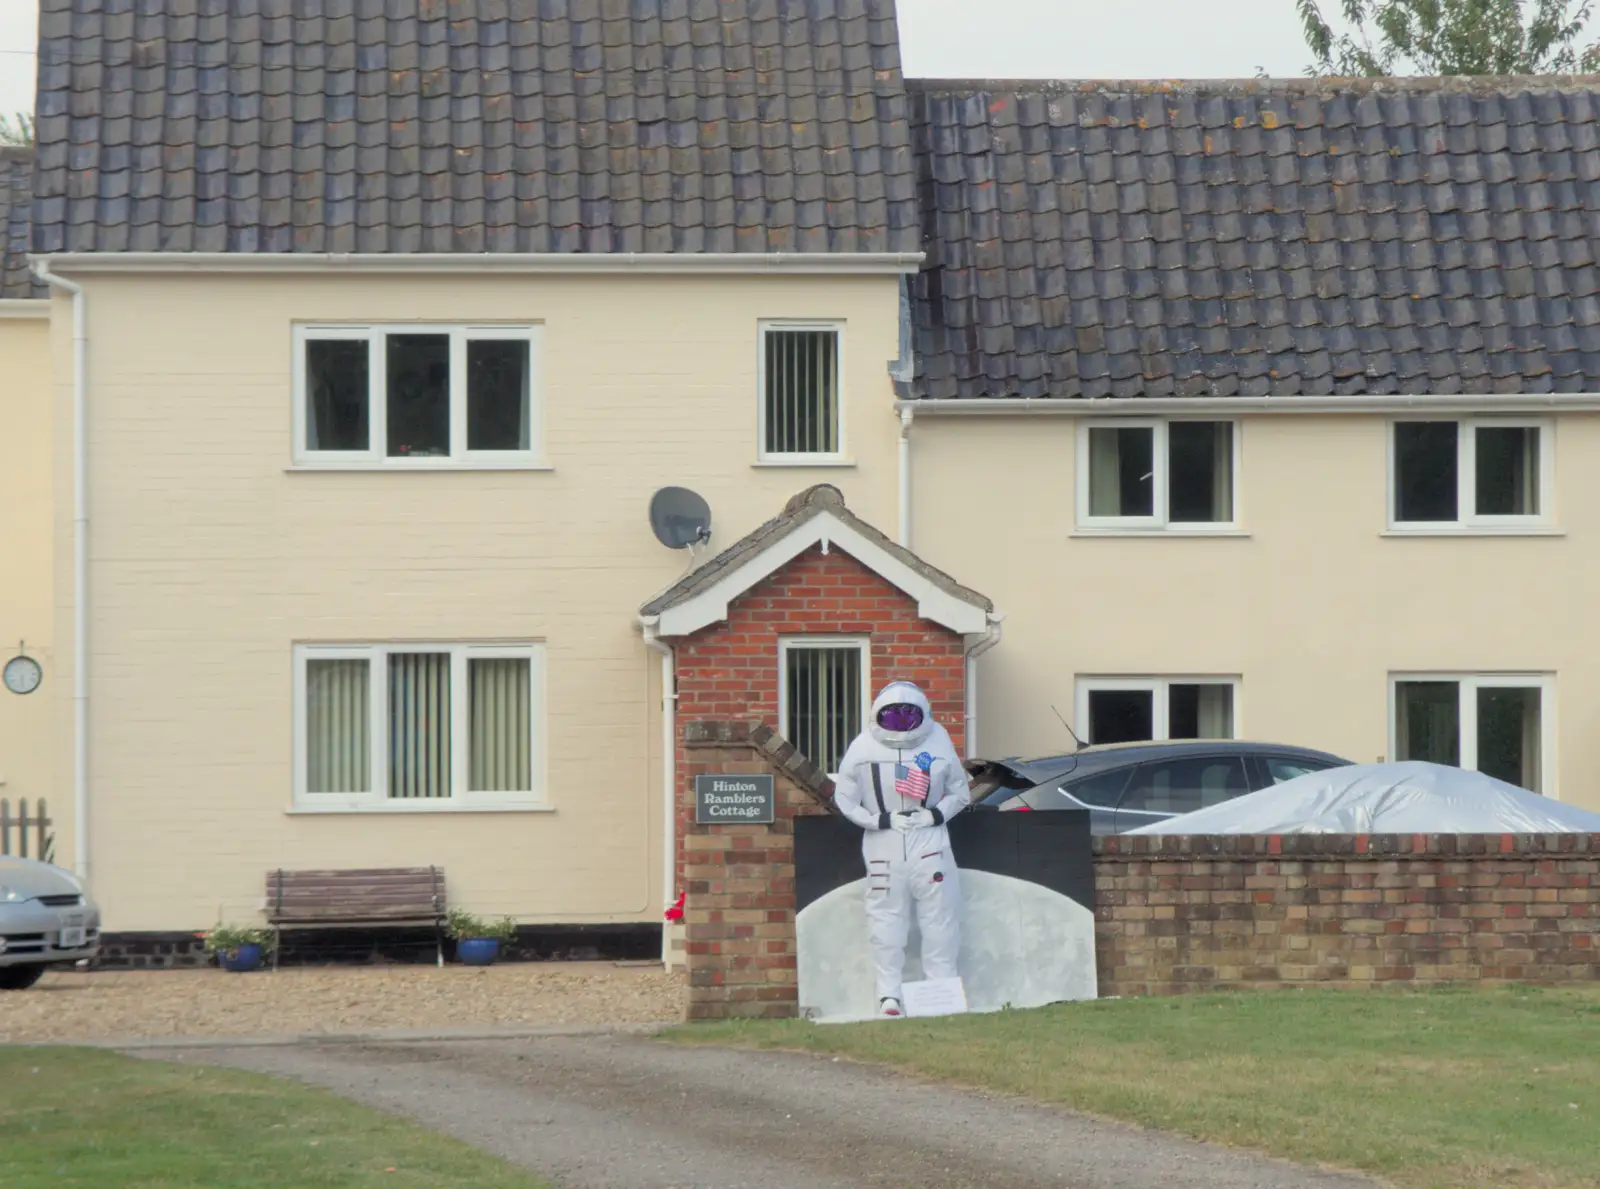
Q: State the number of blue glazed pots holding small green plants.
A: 2